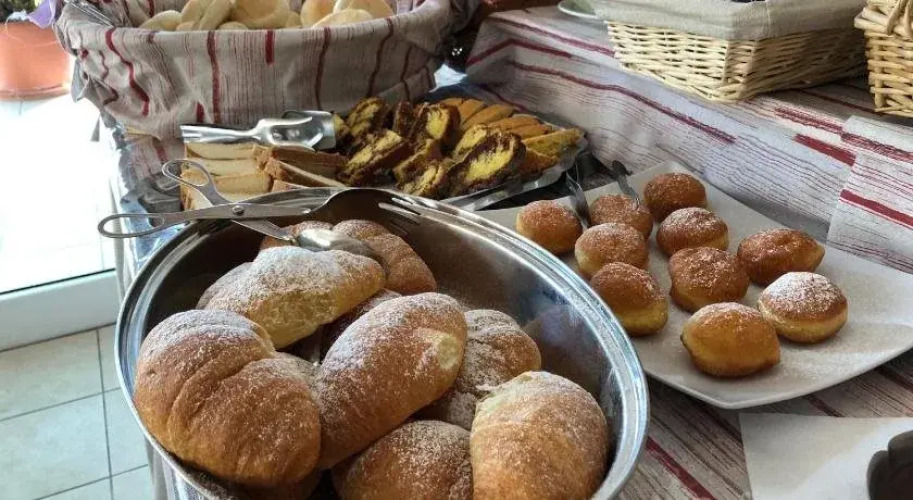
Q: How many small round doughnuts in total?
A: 10